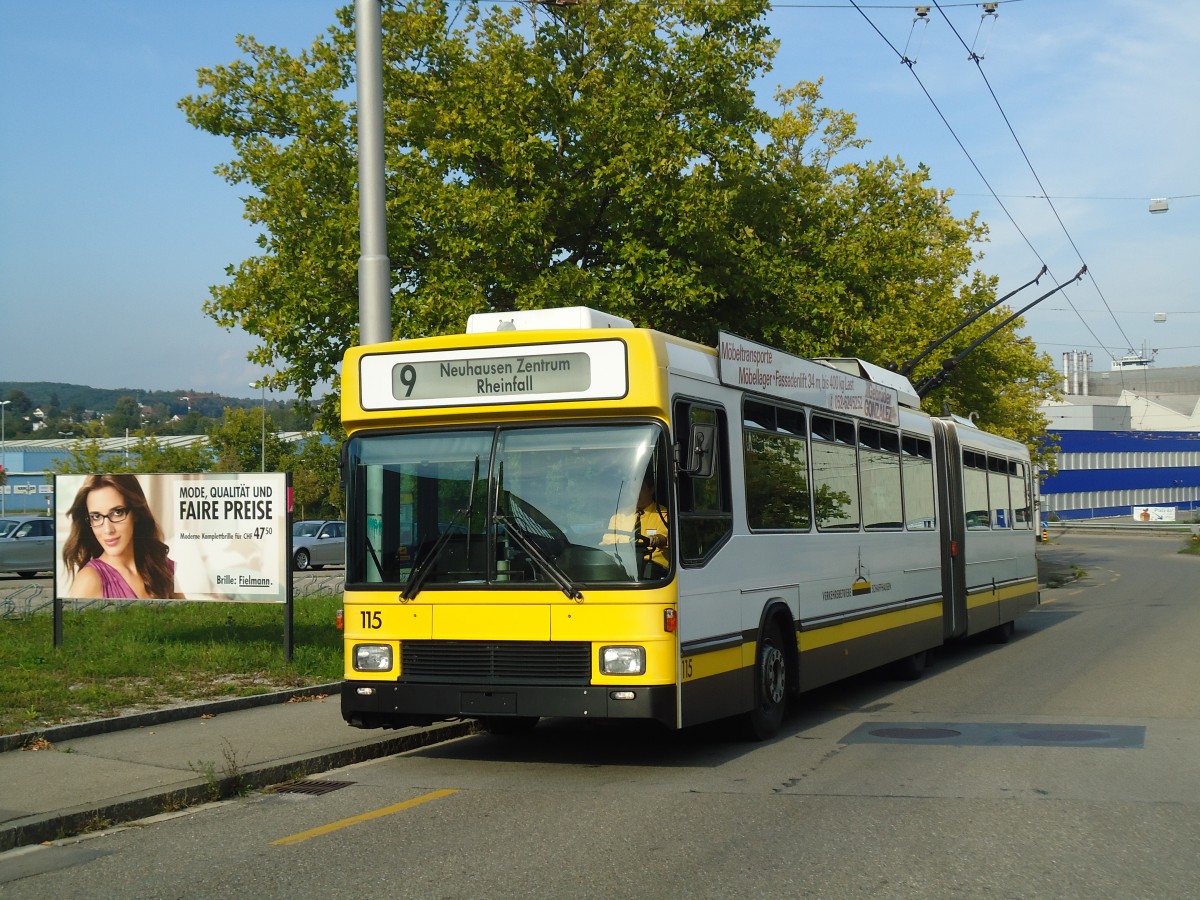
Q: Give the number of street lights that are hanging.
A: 2